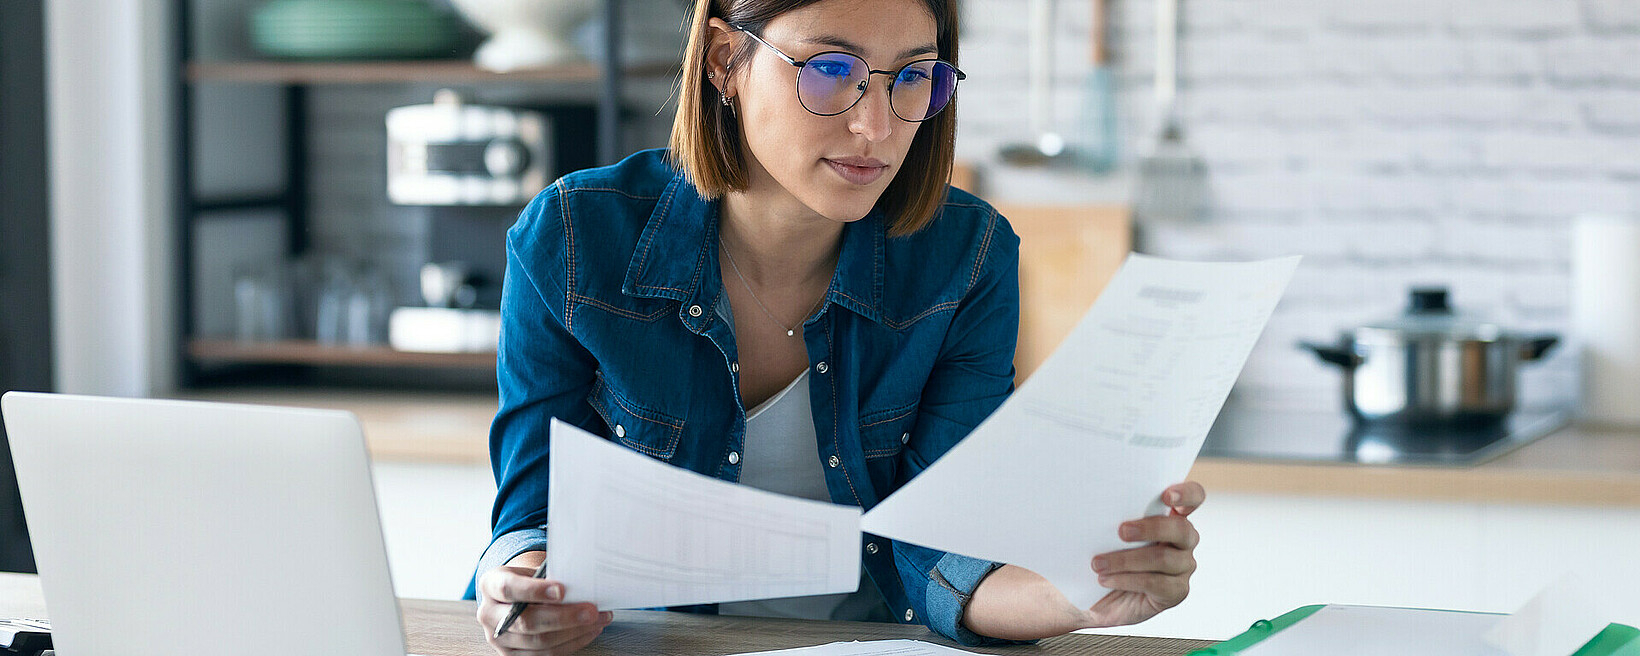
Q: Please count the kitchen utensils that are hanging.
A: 3